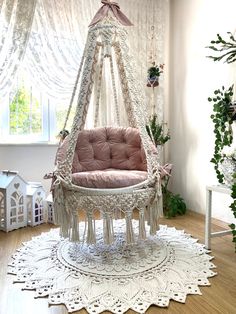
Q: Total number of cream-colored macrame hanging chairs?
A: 1